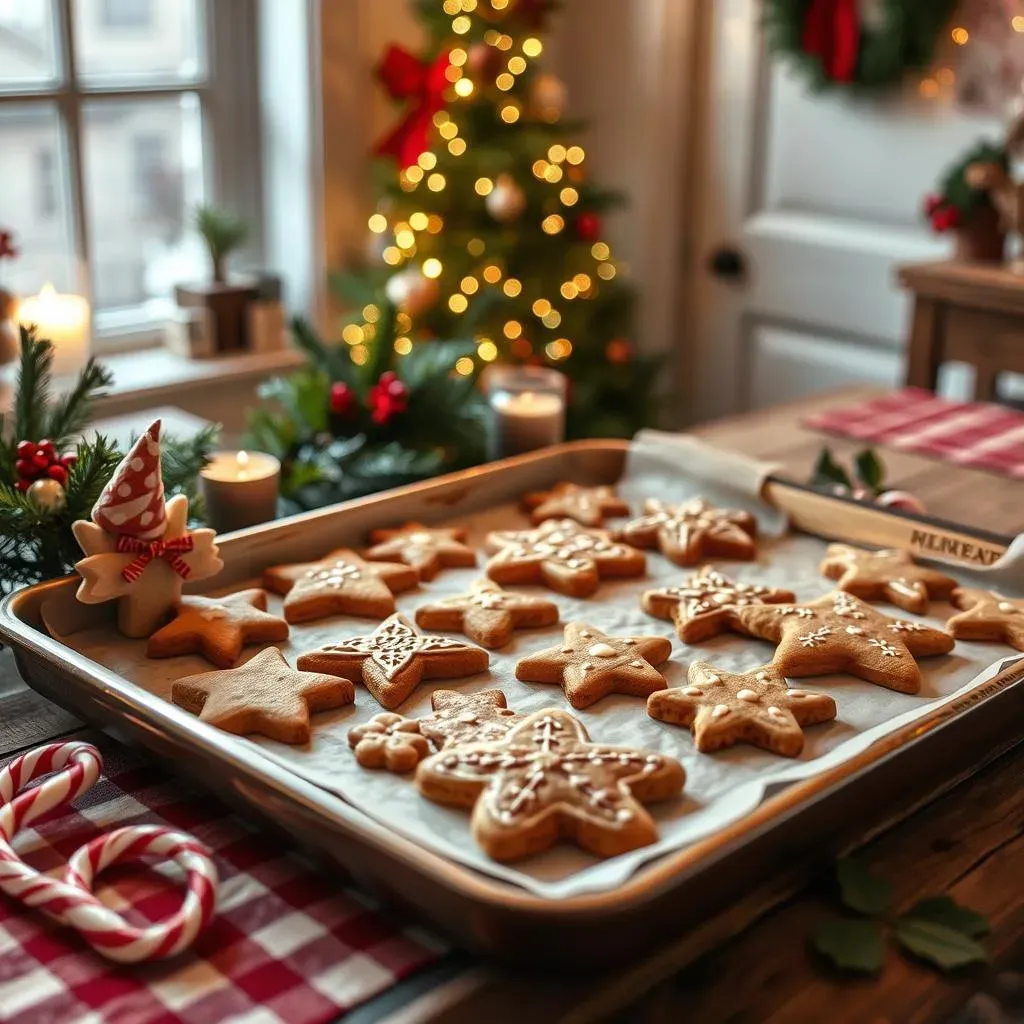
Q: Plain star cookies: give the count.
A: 2